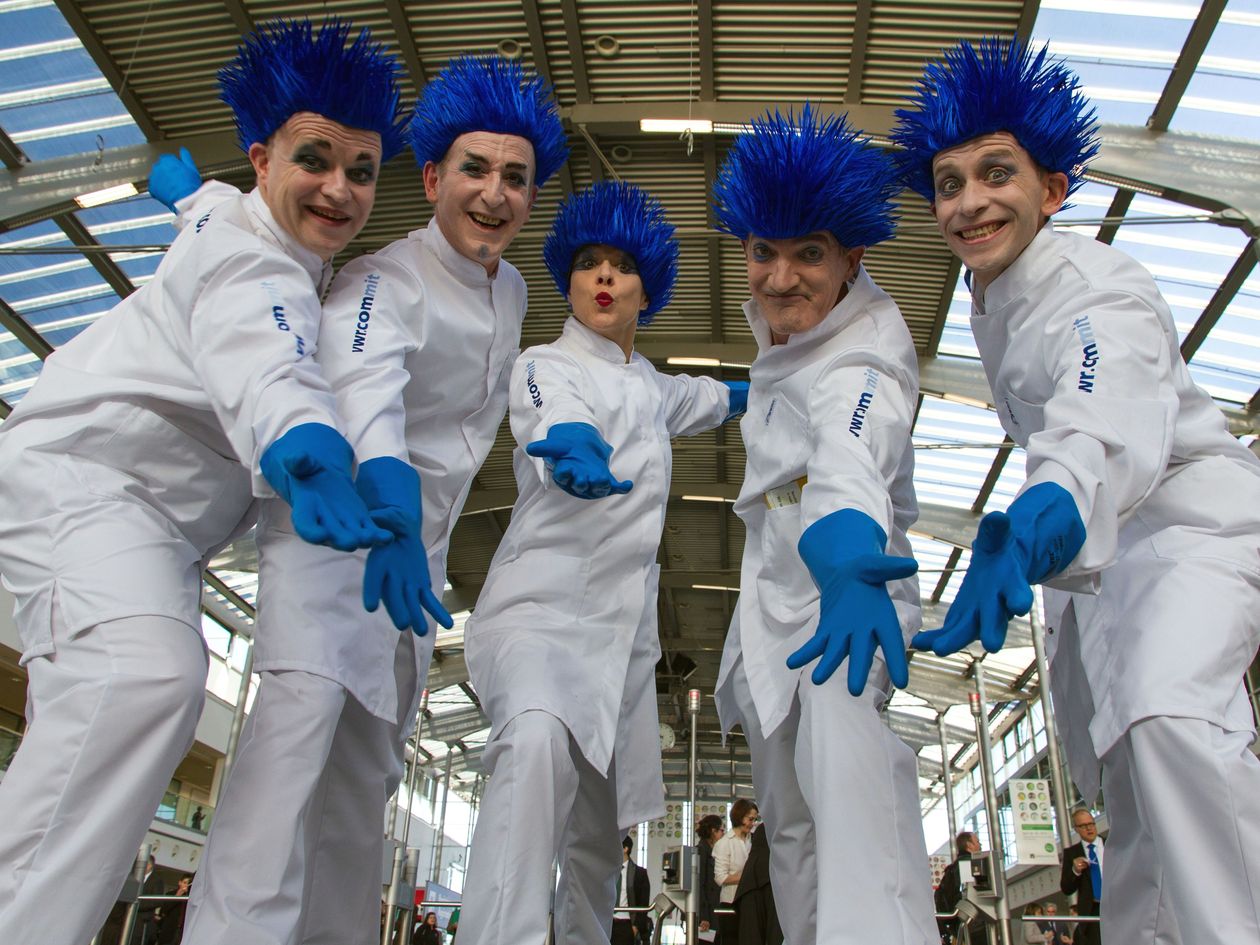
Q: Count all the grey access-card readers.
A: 2